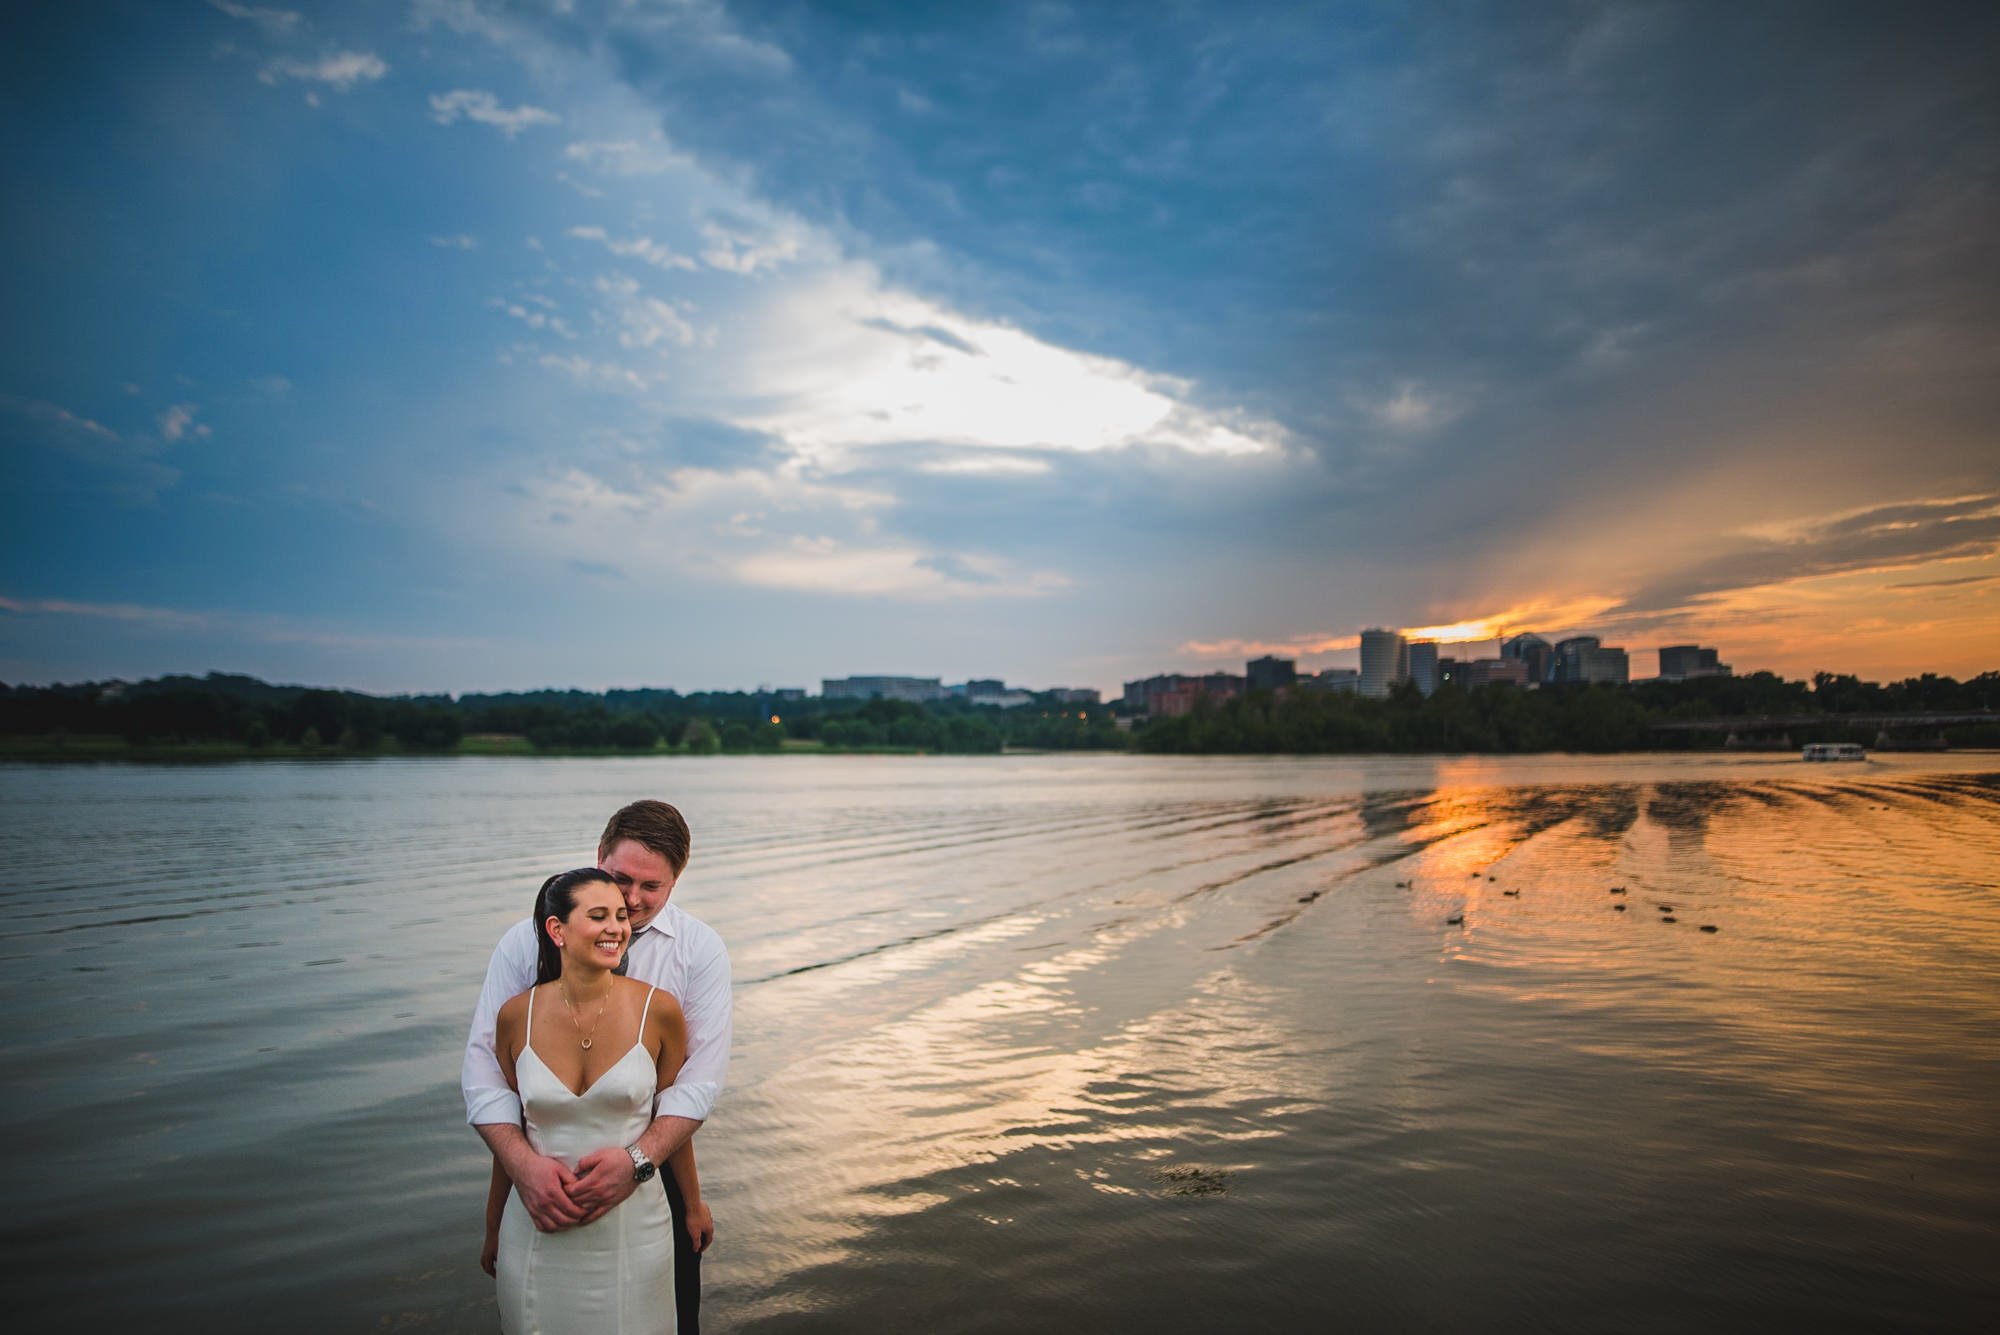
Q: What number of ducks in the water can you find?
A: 11